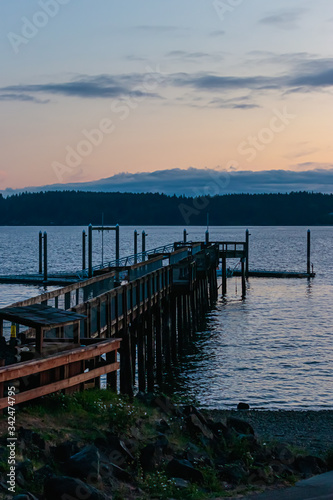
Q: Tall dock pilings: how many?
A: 11